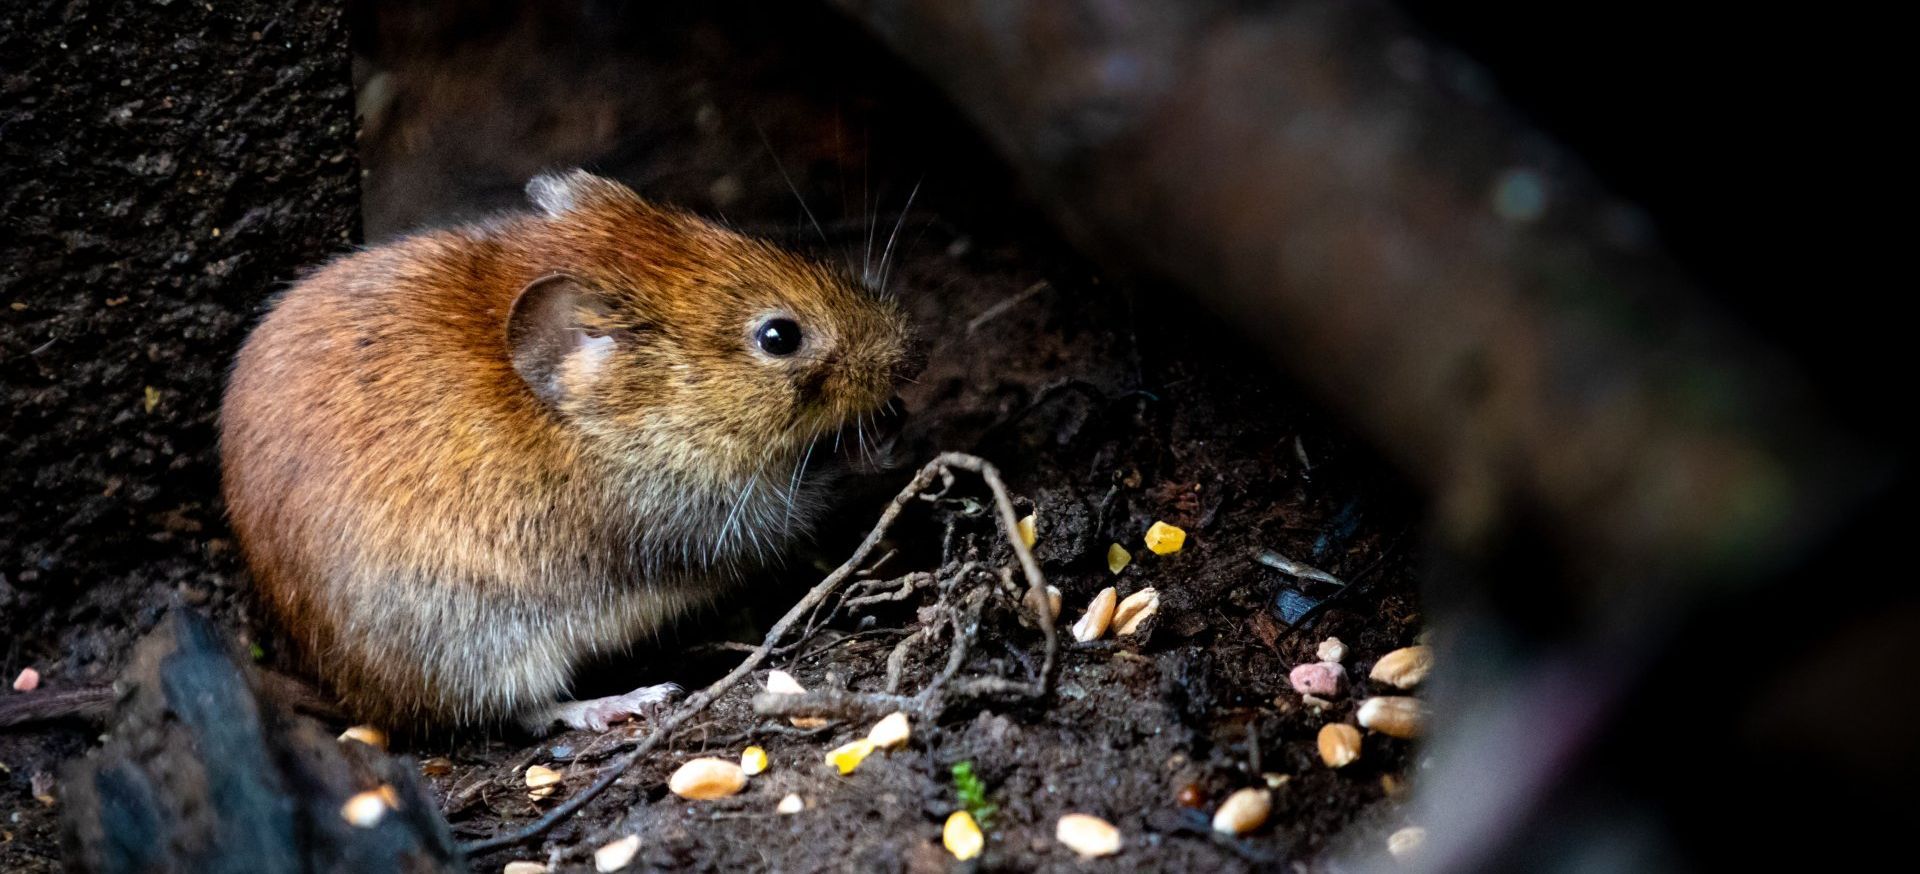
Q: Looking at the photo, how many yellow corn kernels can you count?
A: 6